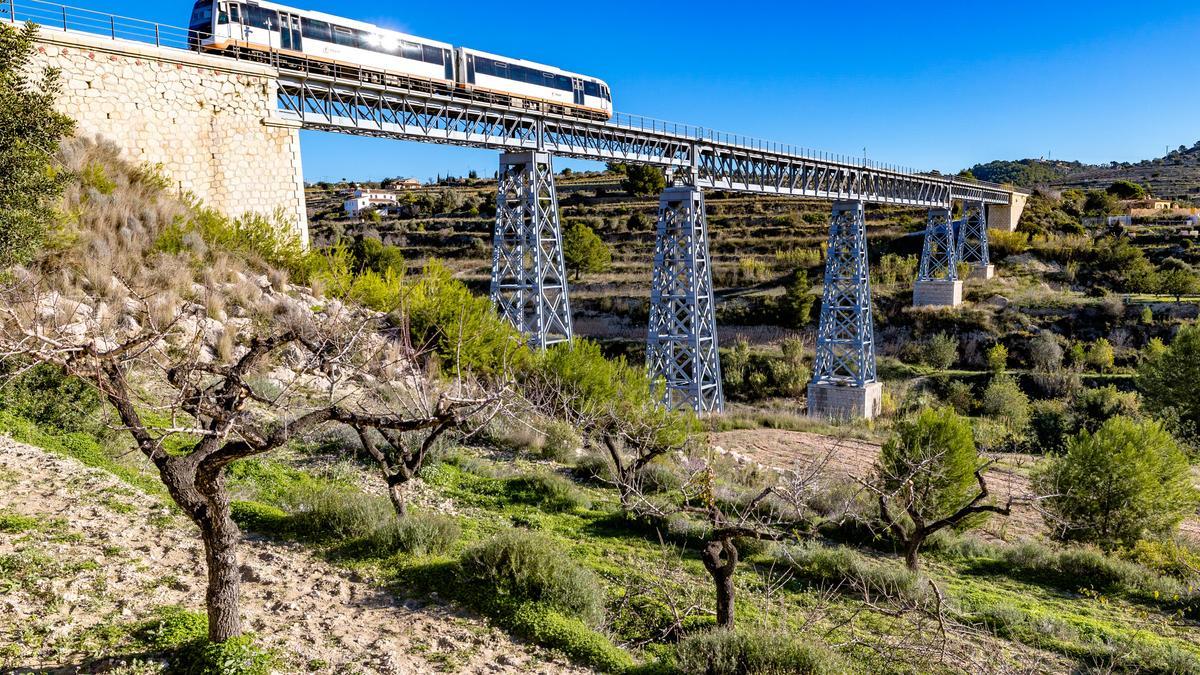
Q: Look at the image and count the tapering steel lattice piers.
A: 5